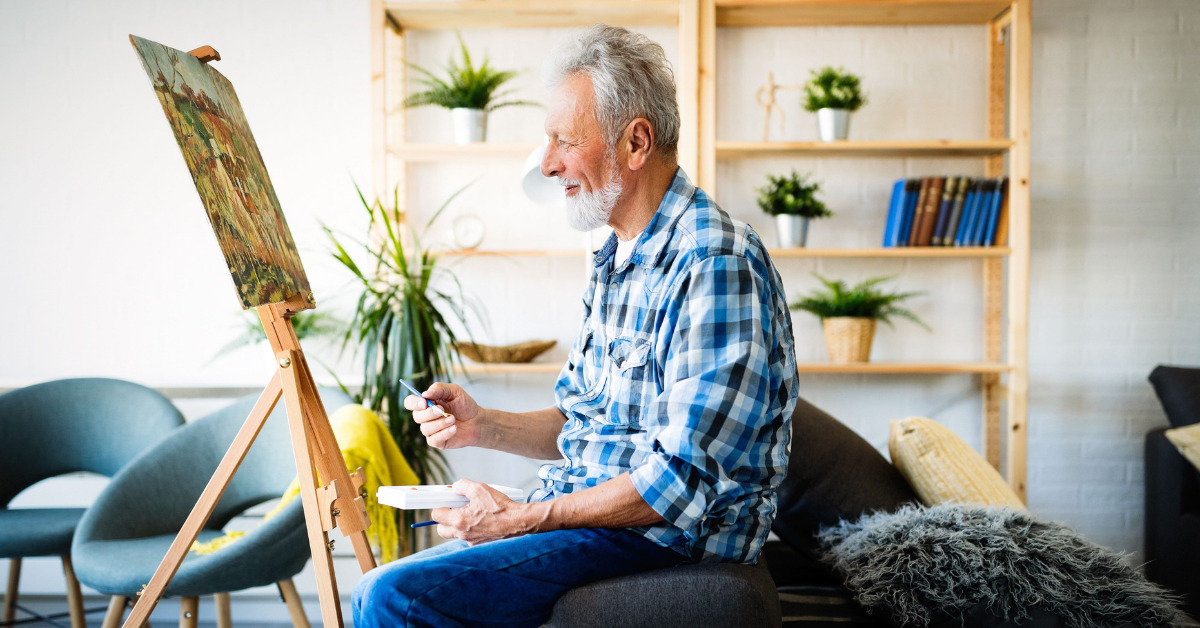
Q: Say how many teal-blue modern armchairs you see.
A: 2